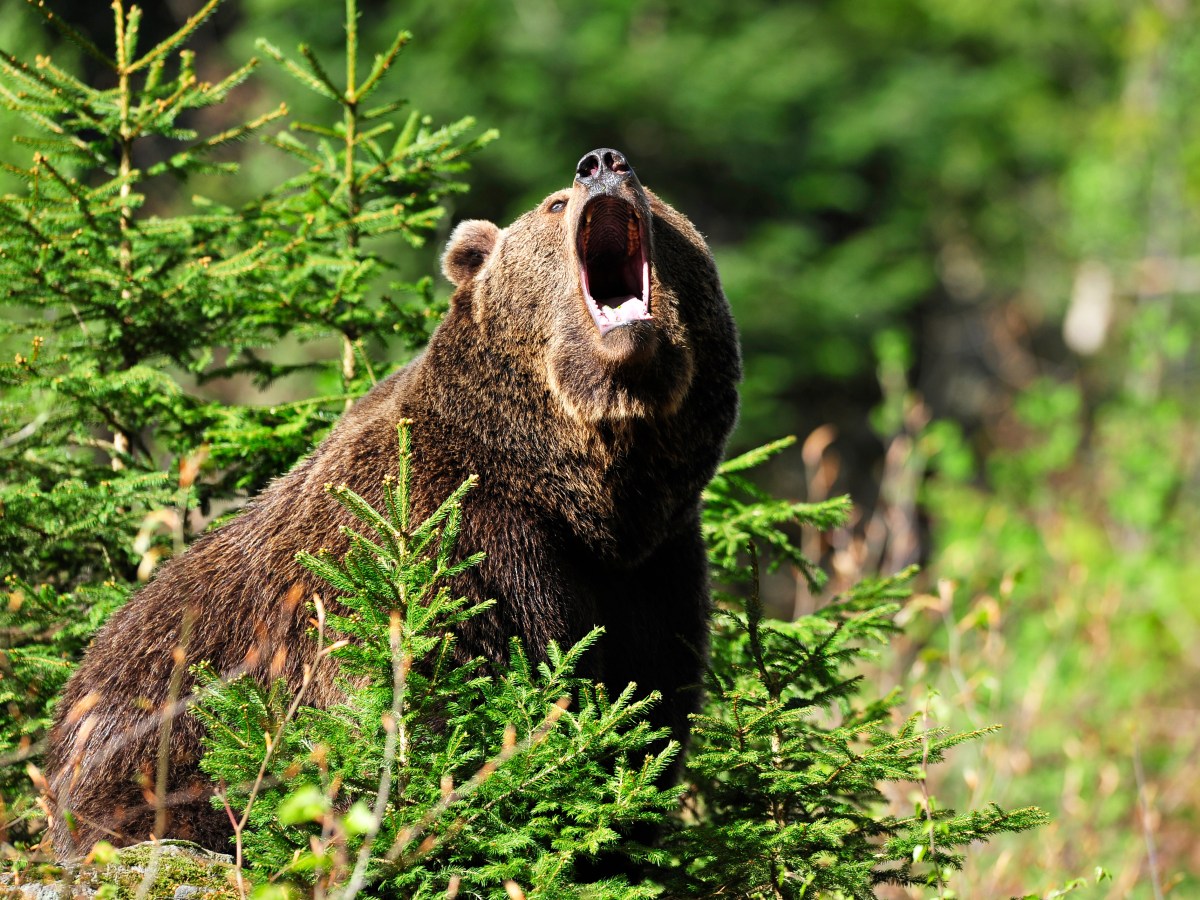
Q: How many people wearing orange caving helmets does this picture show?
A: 0